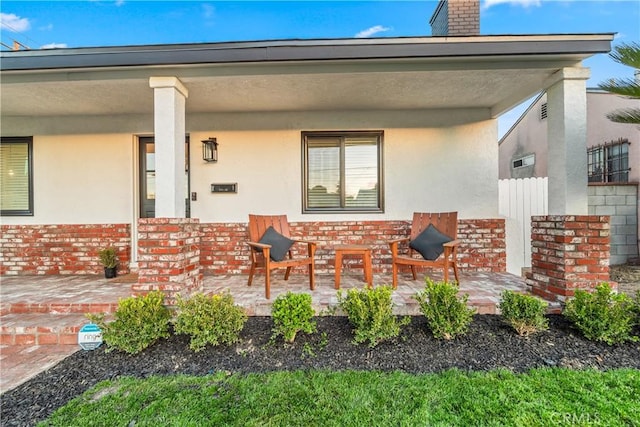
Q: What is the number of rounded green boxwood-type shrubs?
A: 7